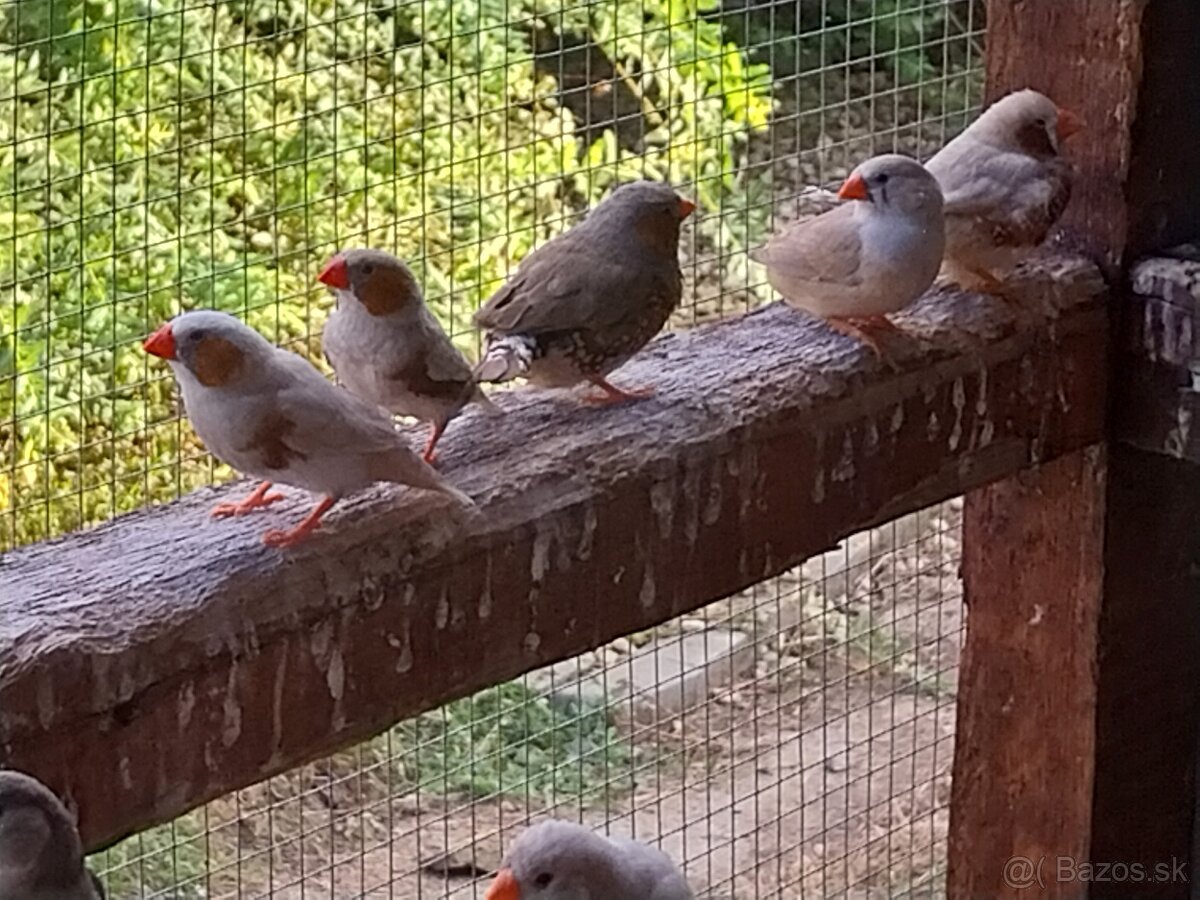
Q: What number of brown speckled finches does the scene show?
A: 1